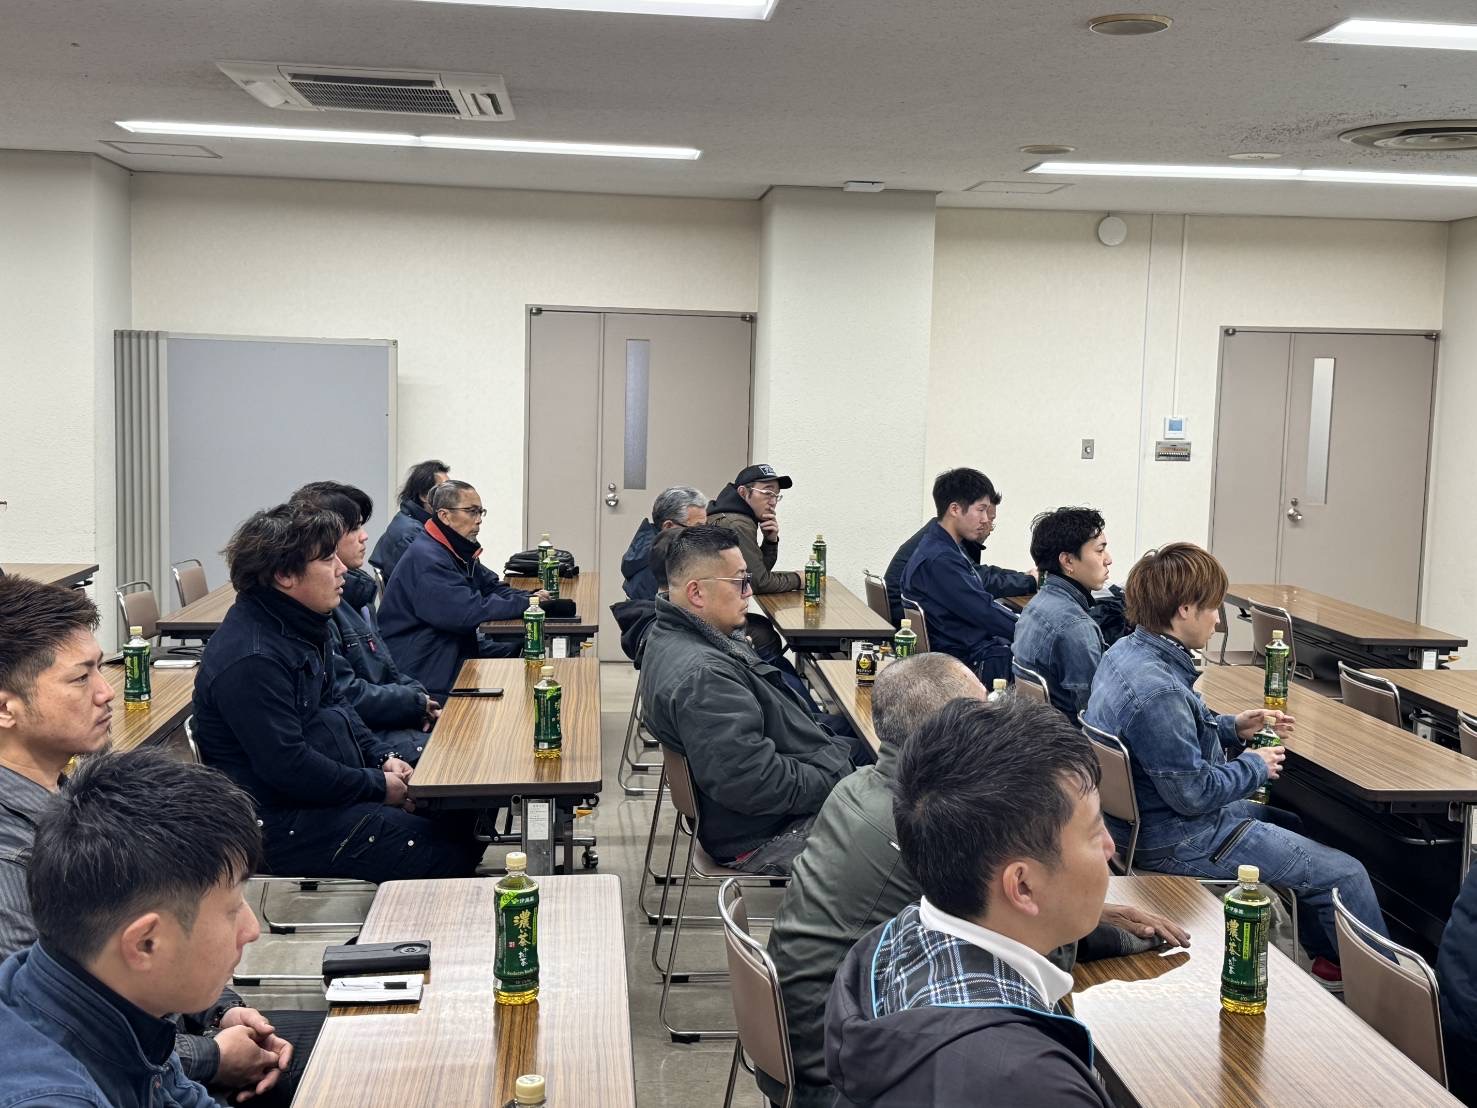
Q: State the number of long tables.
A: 13